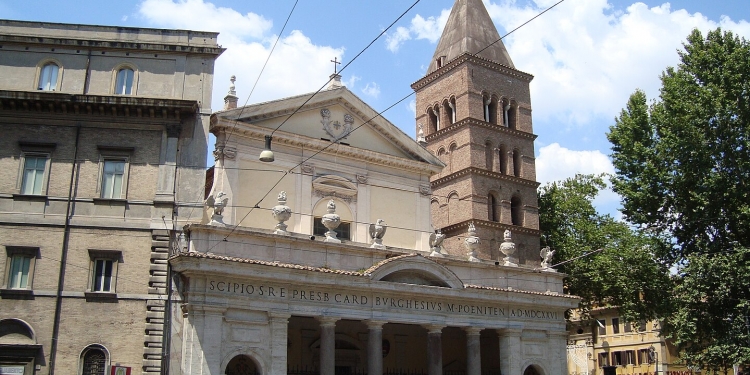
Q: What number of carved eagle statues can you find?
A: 4